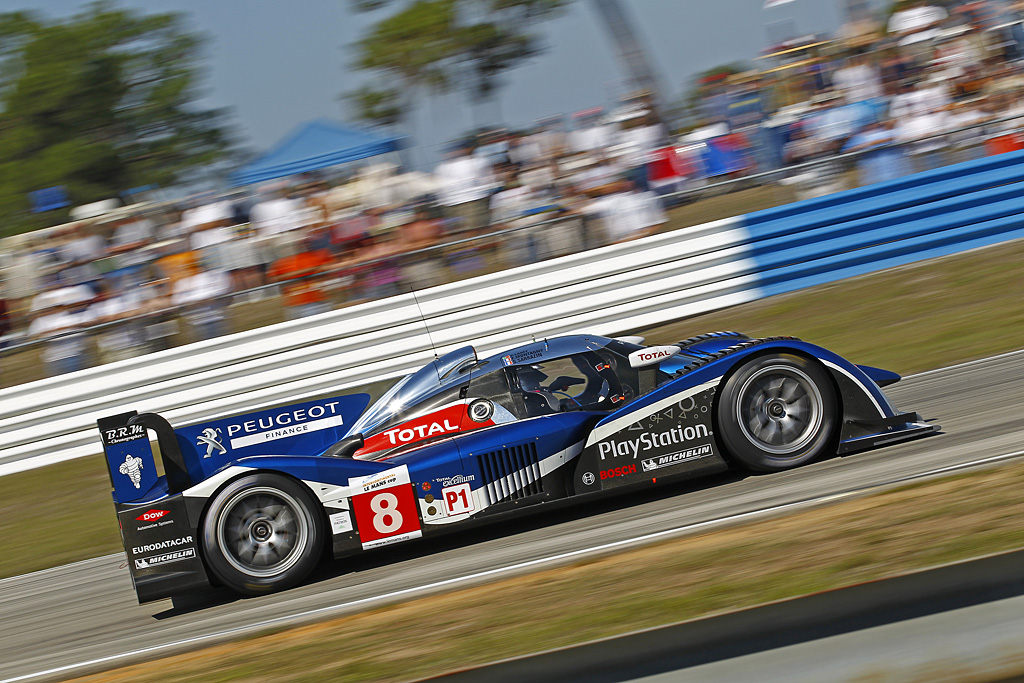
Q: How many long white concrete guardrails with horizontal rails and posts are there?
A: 1